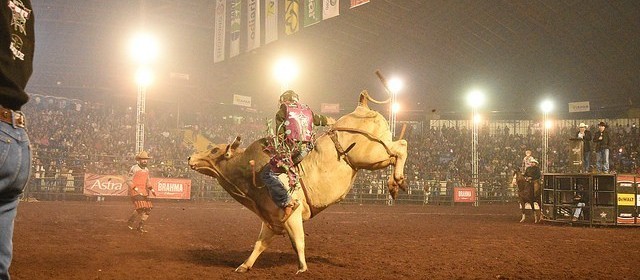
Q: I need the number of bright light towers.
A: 5